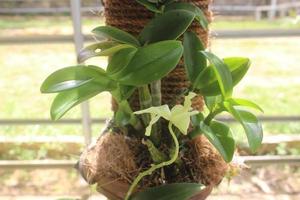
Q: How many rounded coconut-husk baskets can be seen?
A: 2